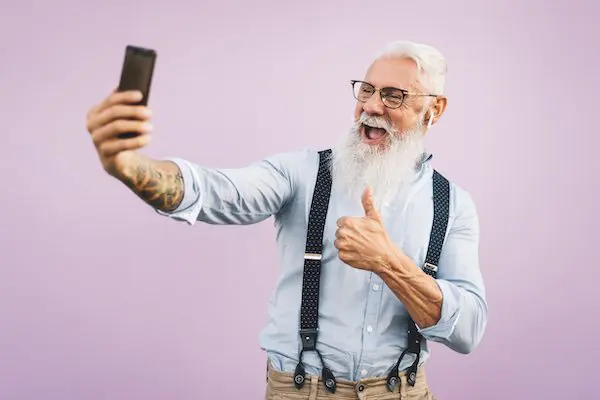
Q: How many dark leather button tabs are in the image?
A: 4